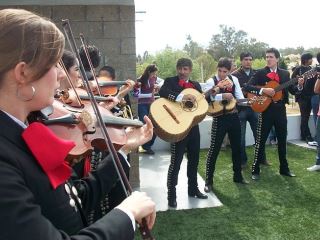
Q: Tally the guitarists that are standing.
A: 3